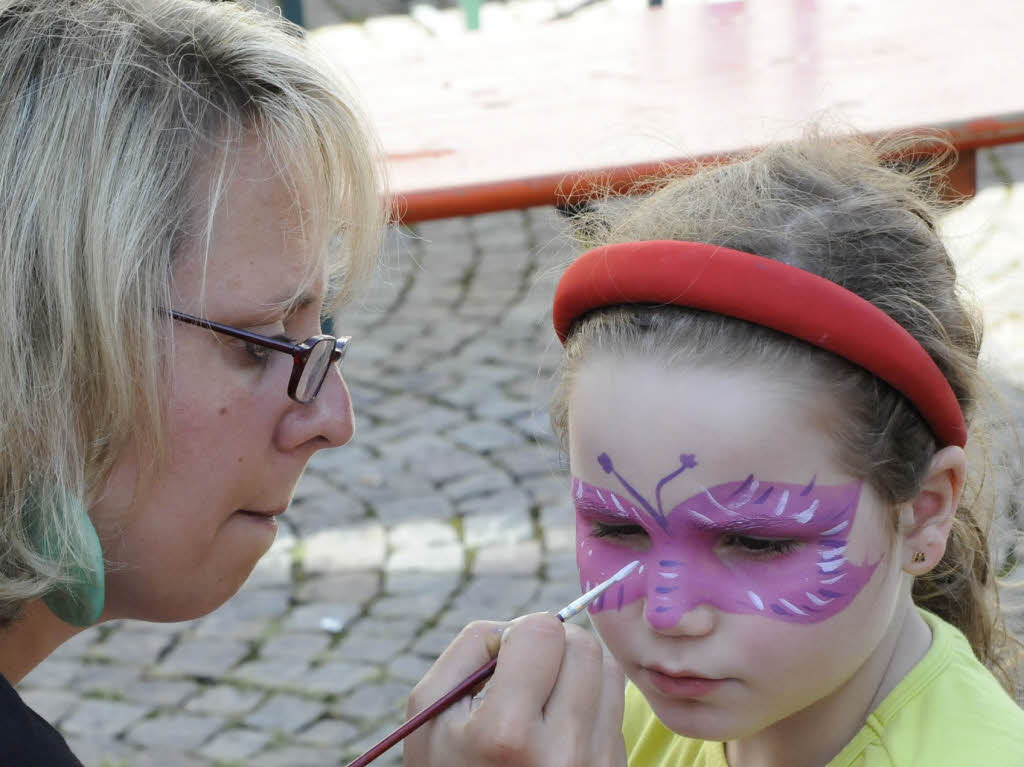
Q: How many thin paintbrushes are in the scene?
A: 1